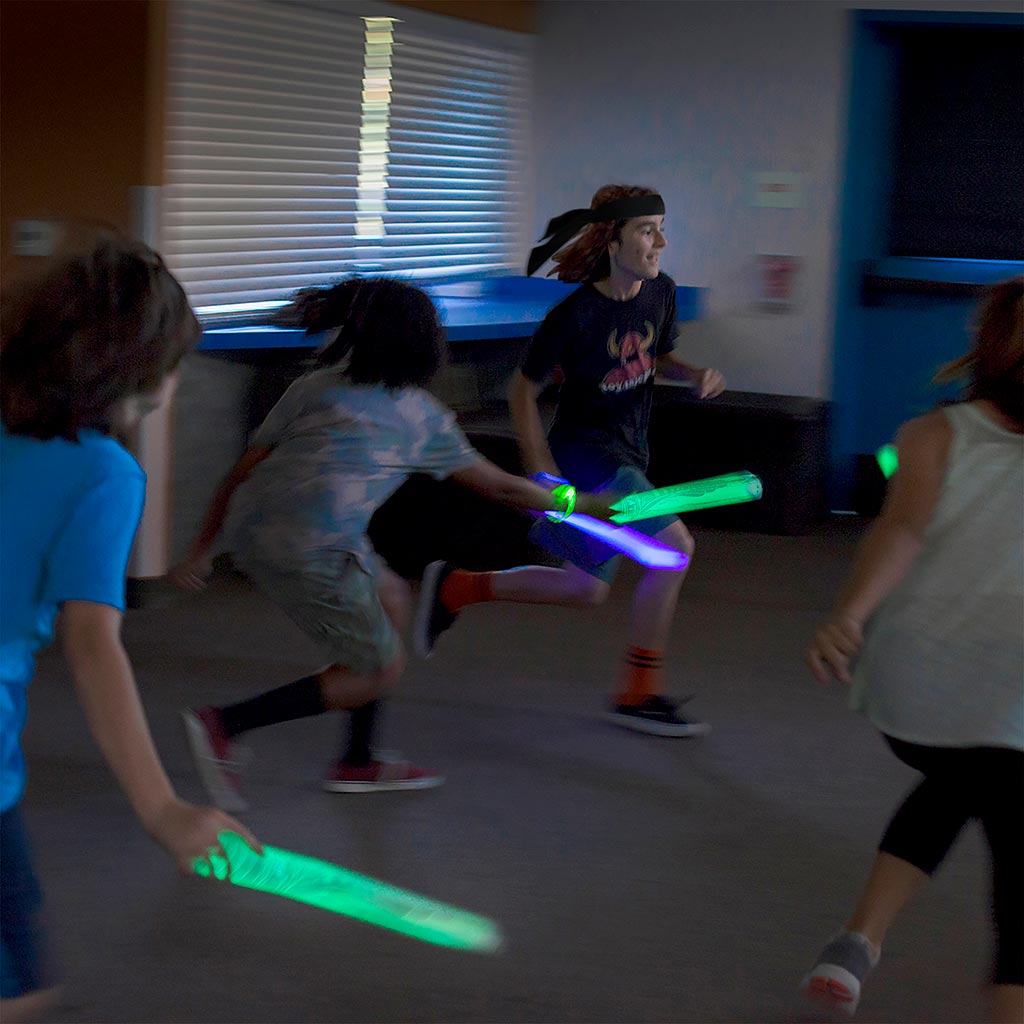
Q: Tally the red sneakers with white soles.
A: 2